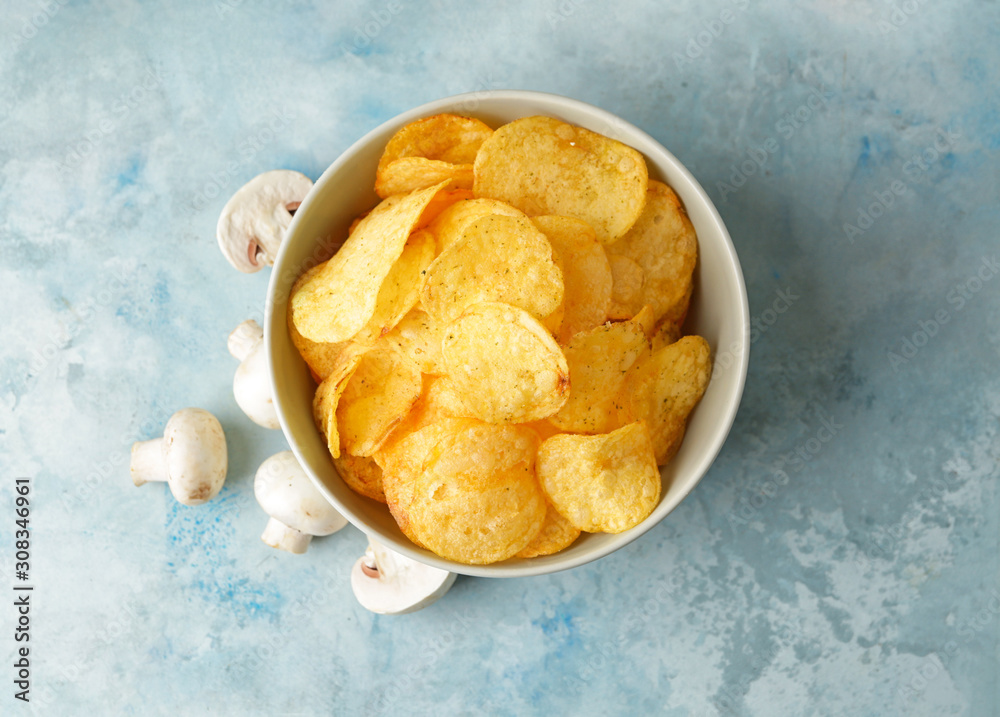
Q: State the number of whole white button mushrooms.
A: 3